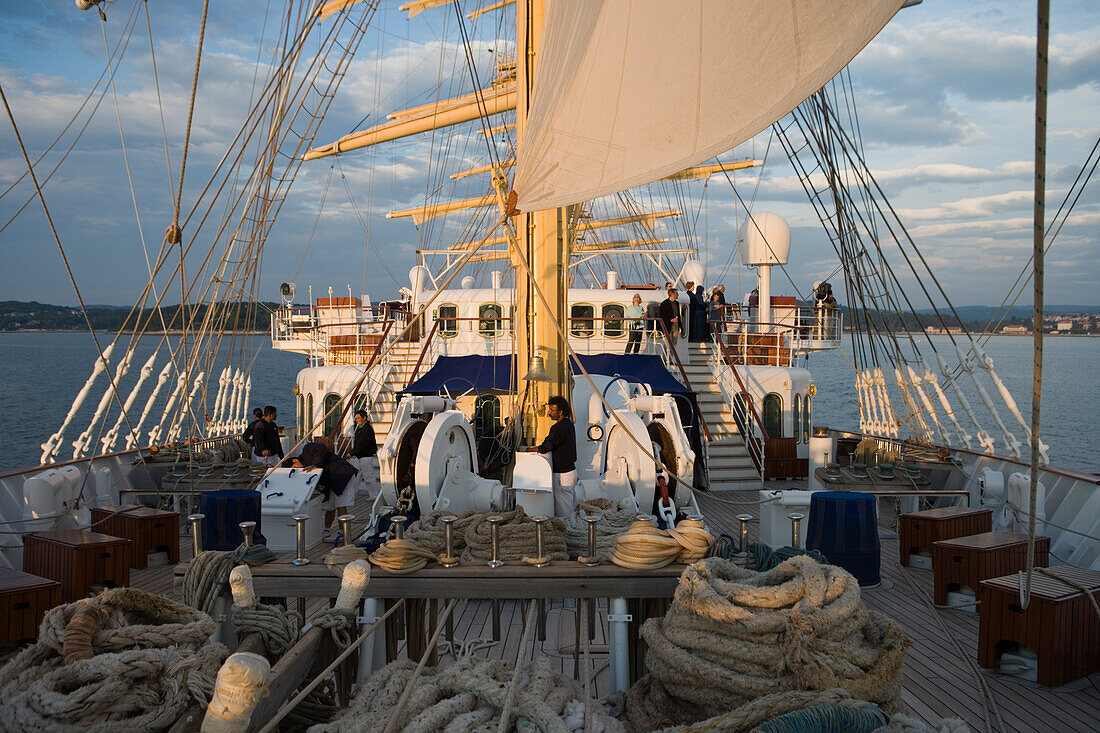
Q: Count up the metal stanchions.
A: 13